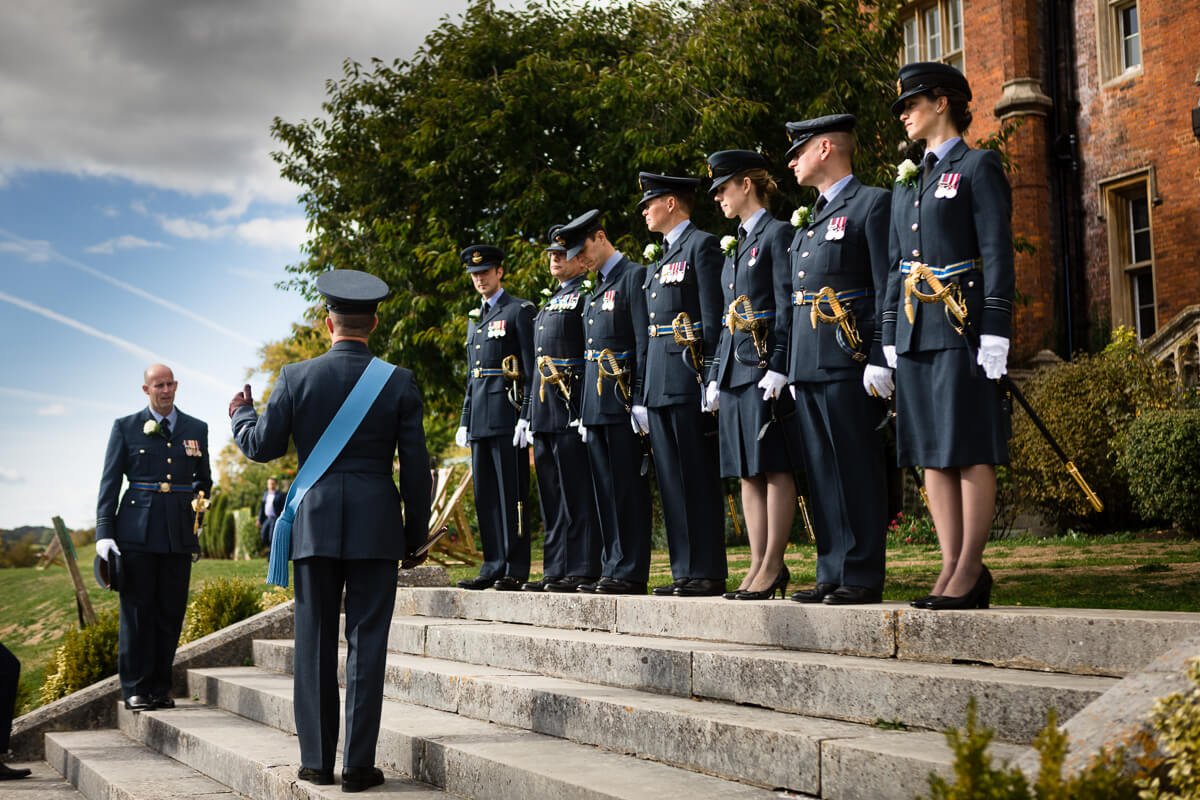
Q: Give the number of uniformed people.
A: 9